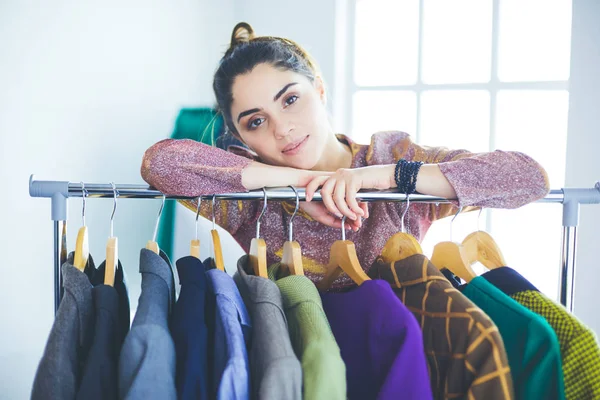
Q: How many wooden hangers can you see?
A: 11